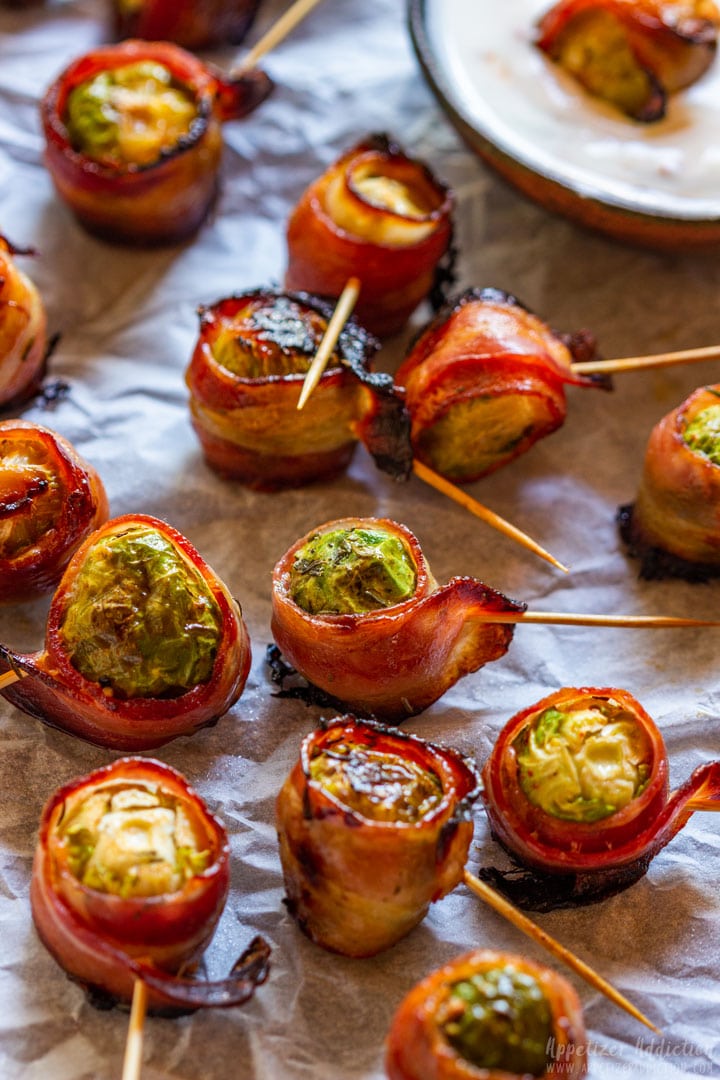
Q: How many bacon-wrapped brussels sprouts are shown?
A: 15